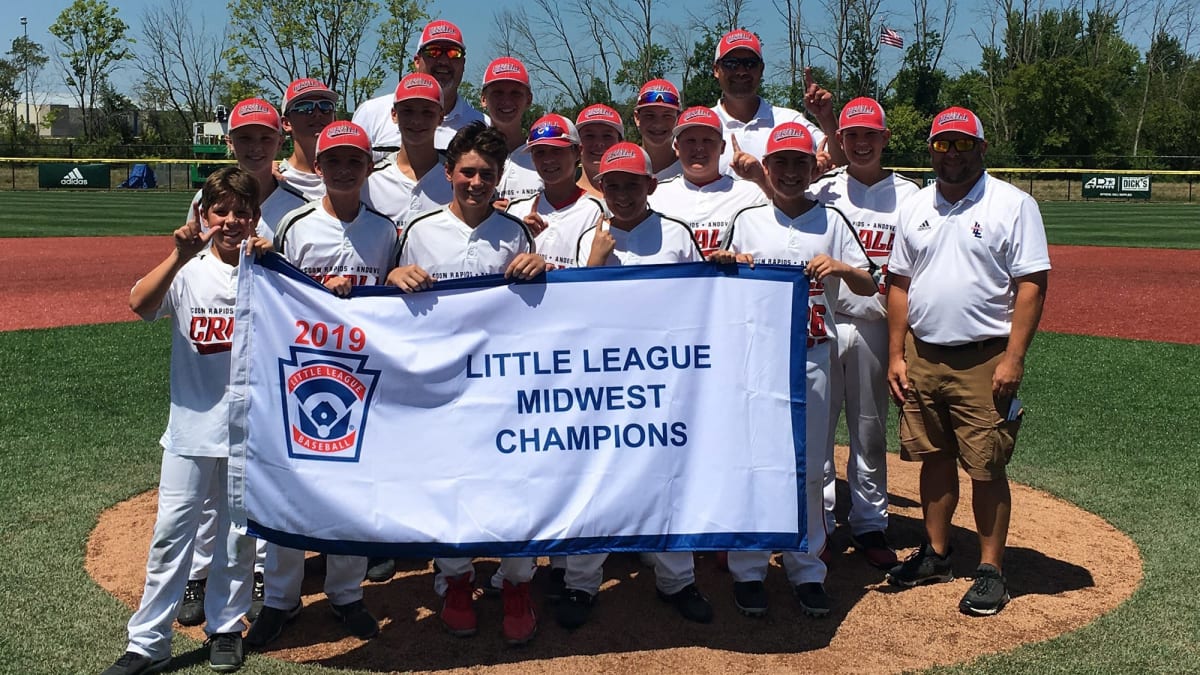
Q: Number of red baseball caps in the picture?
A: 15